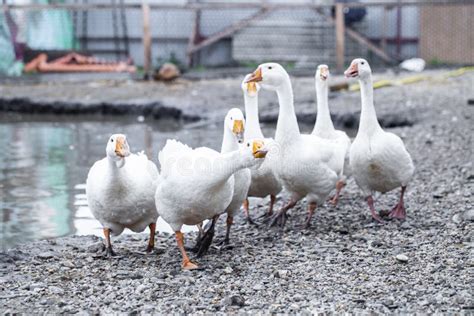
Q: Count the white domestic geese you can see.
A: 7